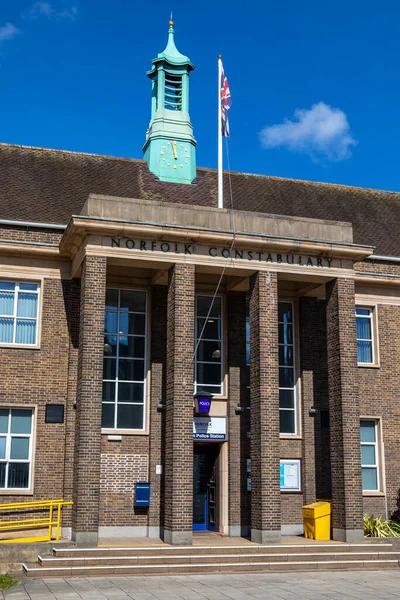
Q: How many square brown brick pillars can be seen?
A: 4